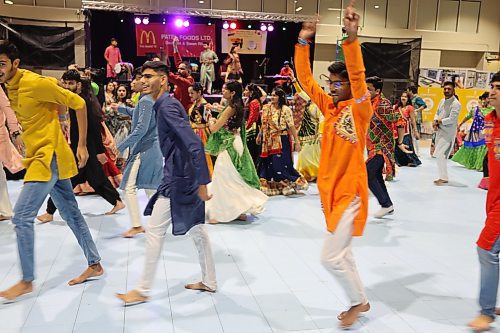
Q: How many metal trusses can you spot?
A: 1